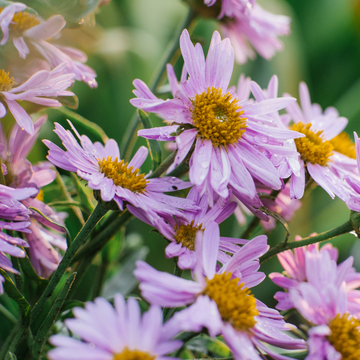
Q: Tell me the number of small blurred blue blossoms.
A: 0